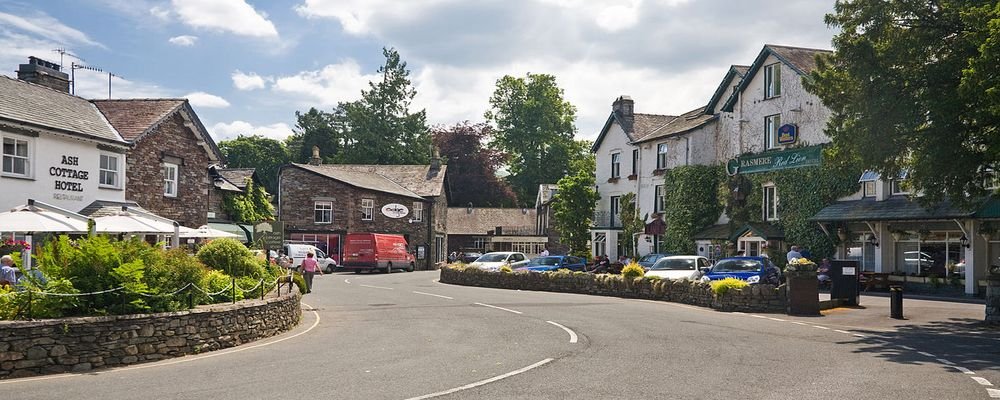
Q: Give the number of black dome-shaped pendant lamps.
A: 0